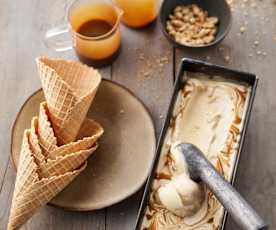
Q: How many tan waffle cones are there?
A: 4